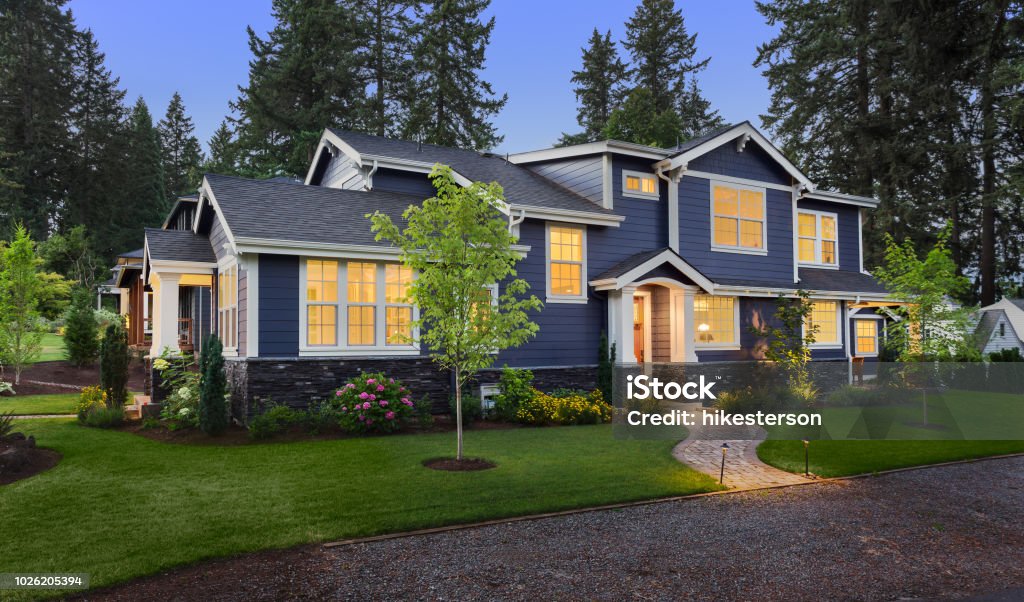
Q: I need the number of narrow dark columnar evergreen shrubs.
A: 3